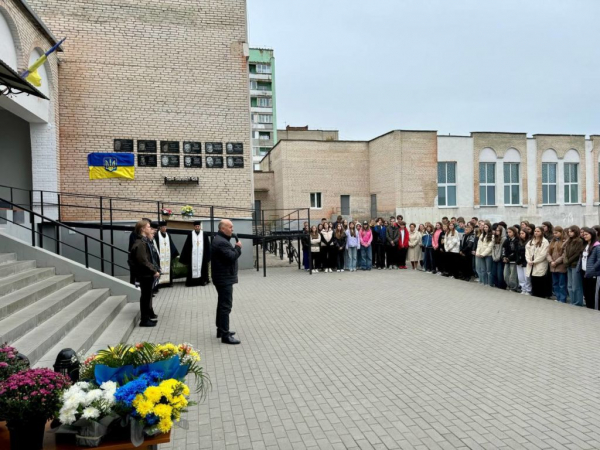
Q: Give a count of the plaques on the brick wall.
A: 11